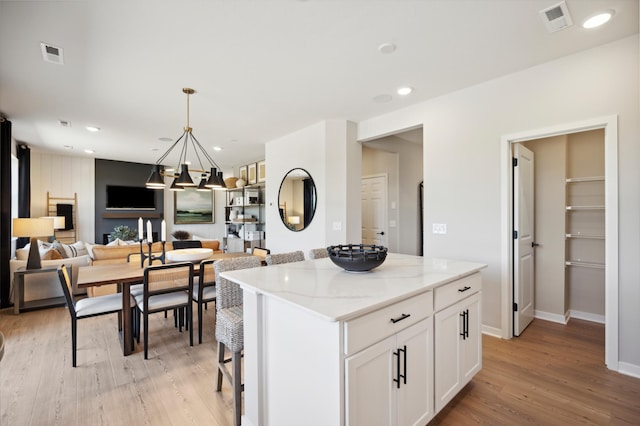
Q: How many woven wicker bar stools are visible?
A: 3